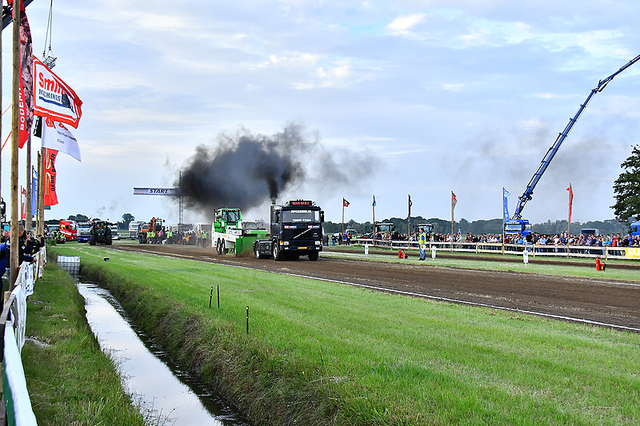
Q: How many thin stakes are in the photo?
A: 3